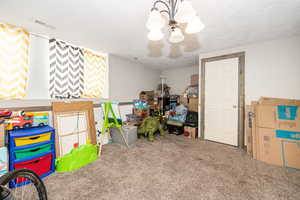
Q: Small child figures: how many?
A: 0